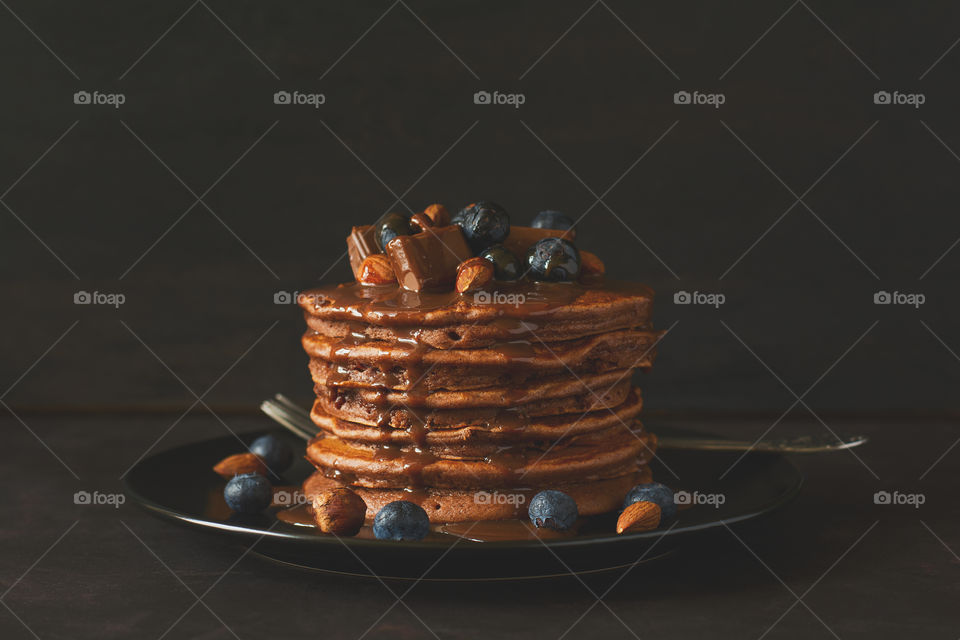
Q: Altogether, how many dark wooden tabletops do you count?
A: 1